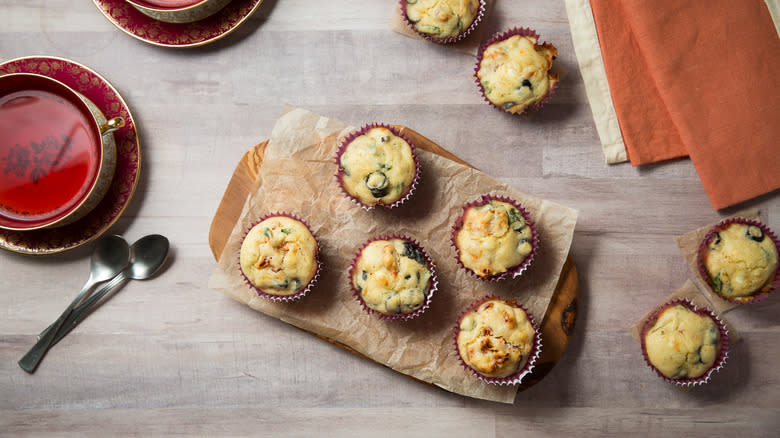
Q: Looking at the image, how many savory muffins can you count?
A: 9